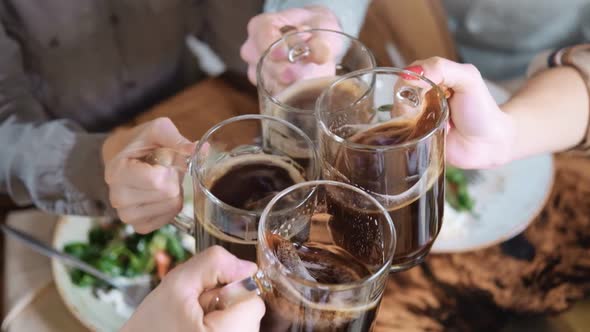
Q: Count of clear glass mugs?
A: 4